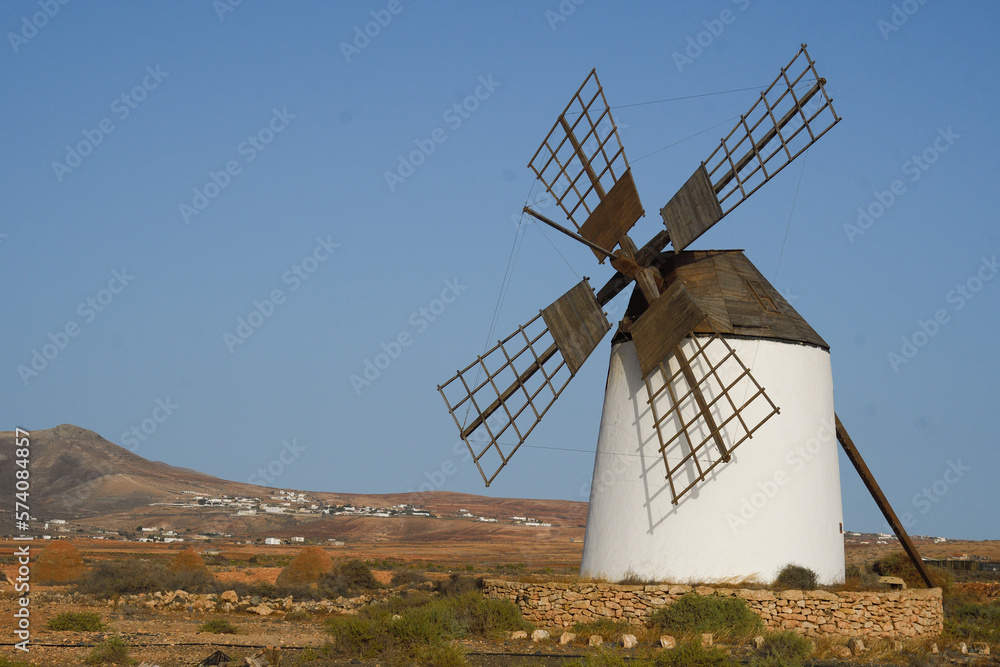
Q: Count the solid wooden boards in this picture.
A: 4